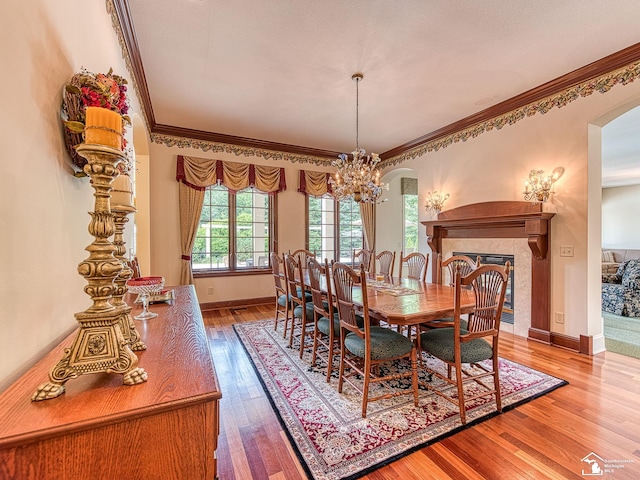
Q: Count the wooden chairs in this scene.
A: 10